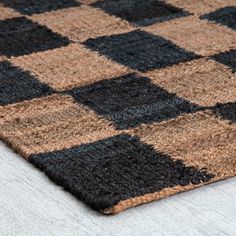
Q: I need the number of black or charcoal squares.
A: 10